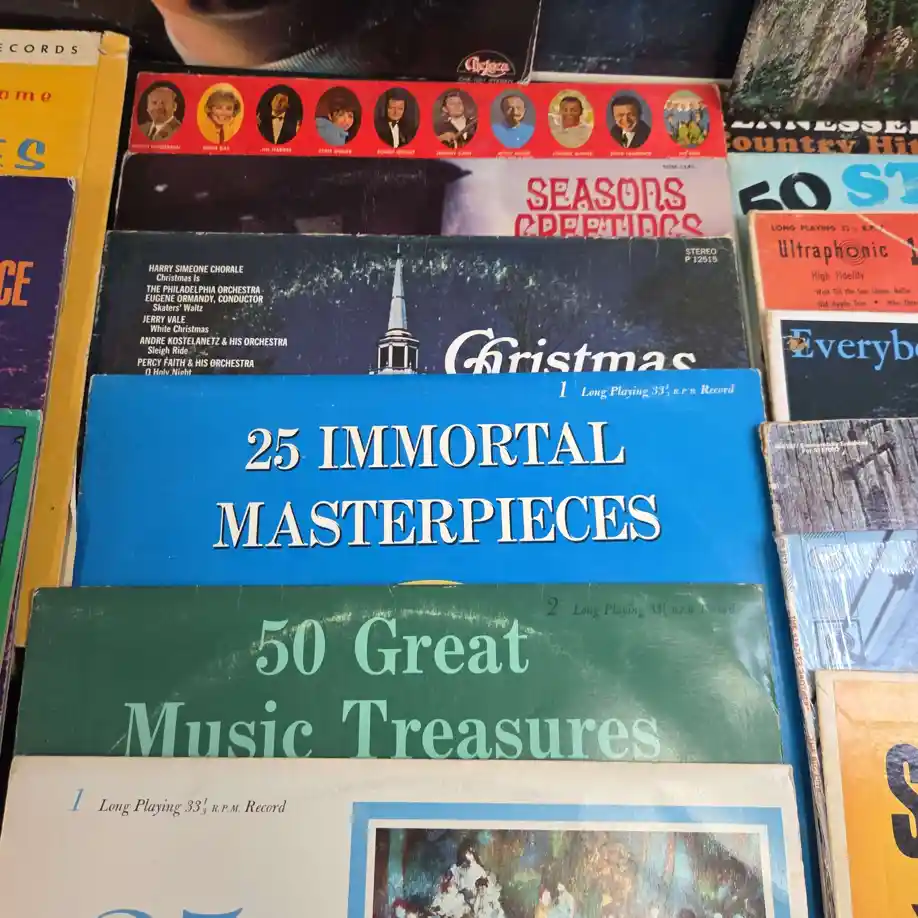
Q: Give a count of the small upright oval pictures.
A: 10